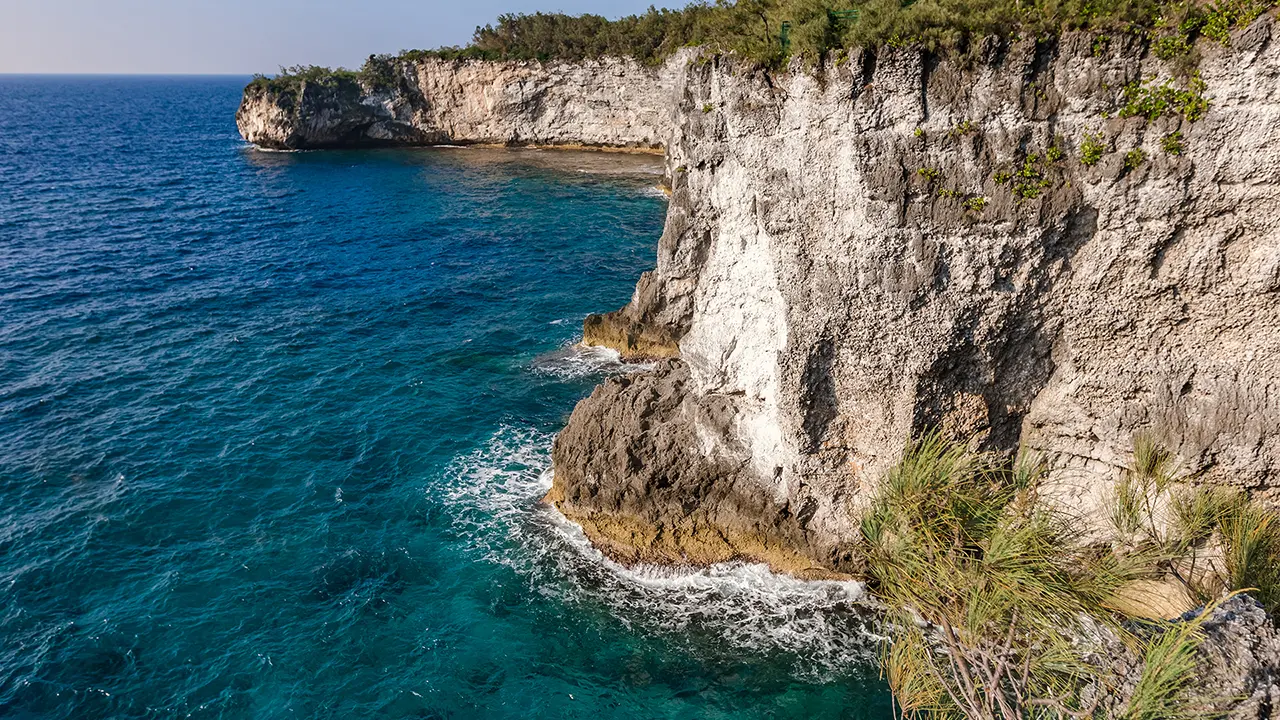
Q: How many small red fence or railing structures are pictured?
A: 0